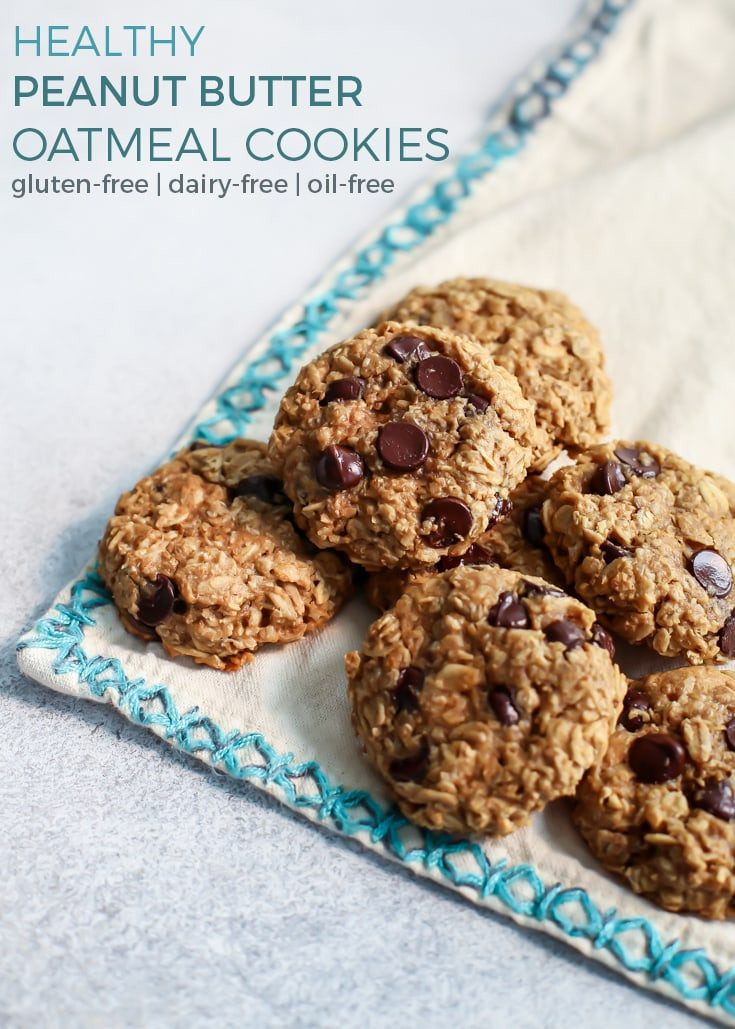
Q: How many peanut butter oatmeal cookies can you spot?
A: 7